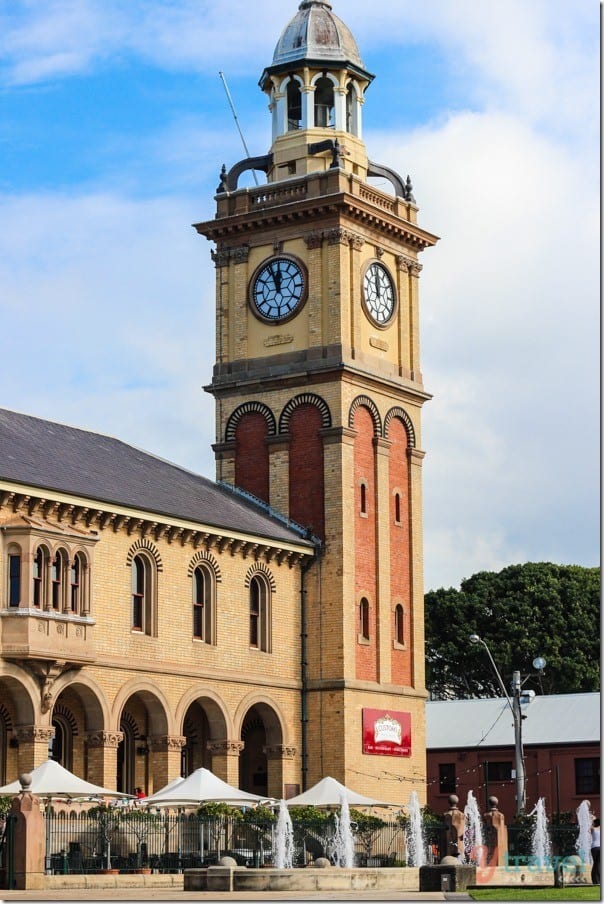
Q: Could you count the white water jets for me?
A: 6